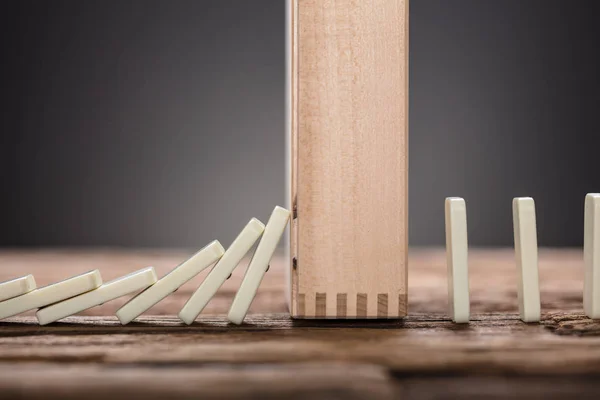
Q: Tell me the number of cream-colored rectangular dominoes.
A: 9